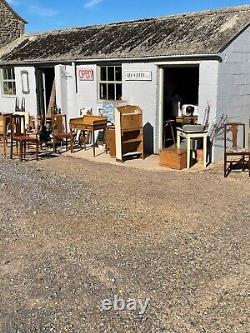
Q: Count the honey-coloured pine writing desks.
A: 1